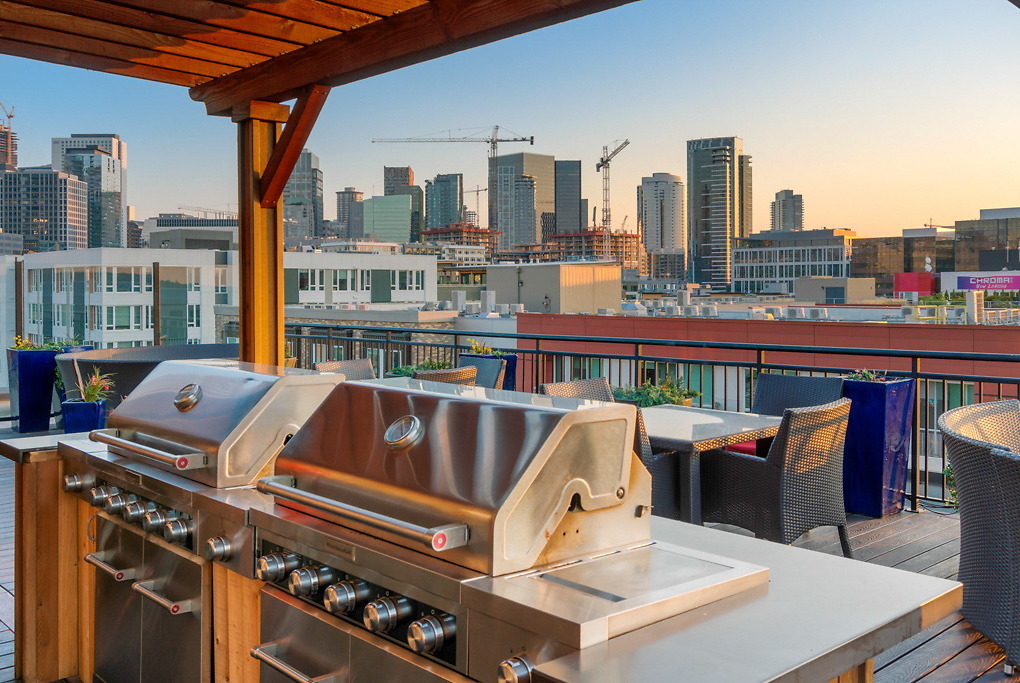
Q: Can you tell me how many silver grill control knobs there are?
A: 13